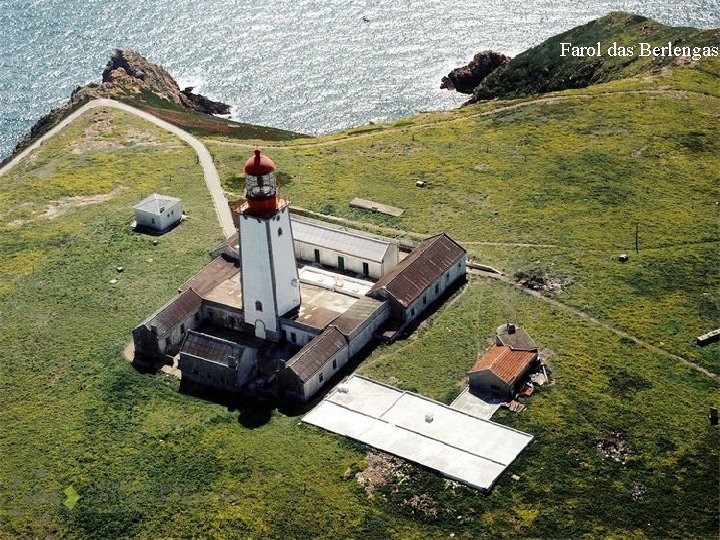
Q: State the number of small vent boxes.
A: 2